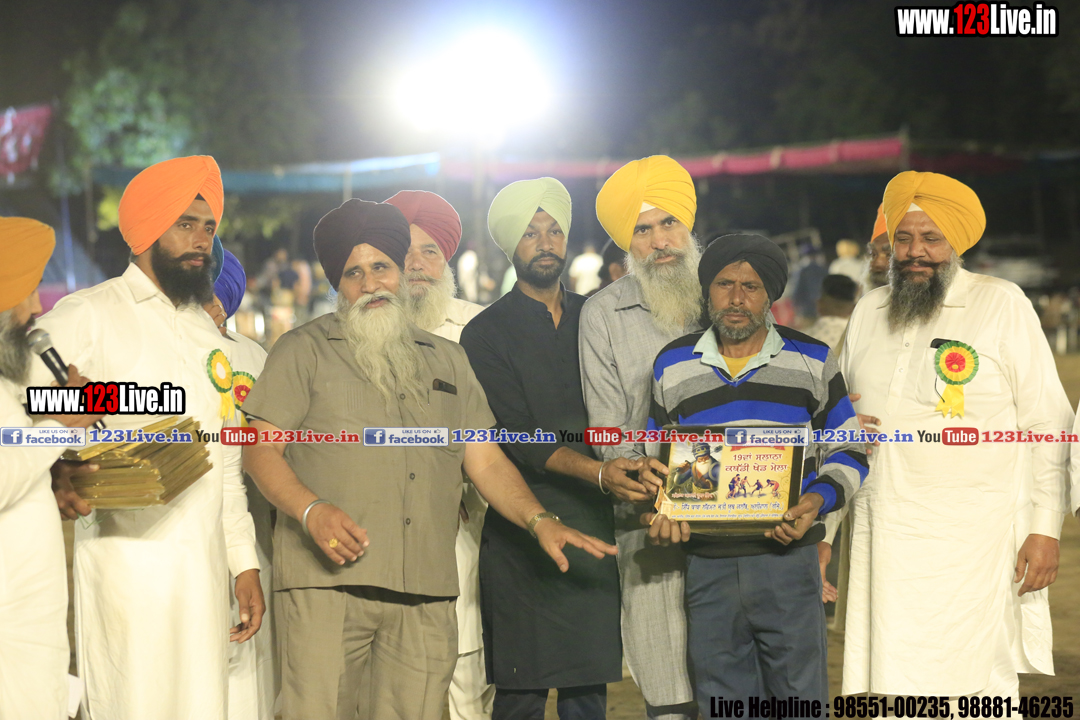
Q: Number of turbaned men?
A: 11